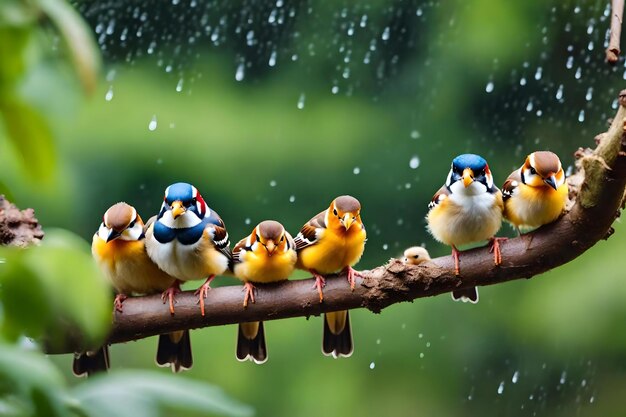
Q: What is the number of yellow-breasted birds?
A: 4